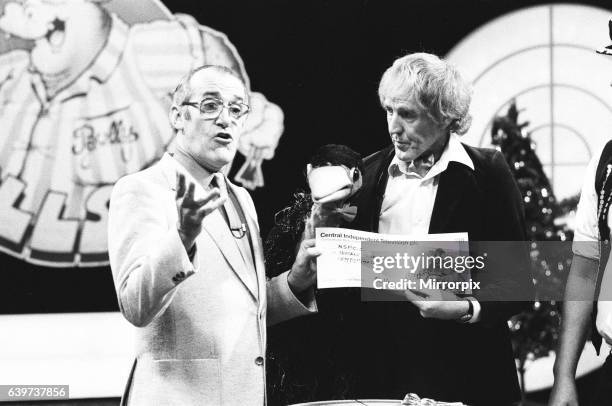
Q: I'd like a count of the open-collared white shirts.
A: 1